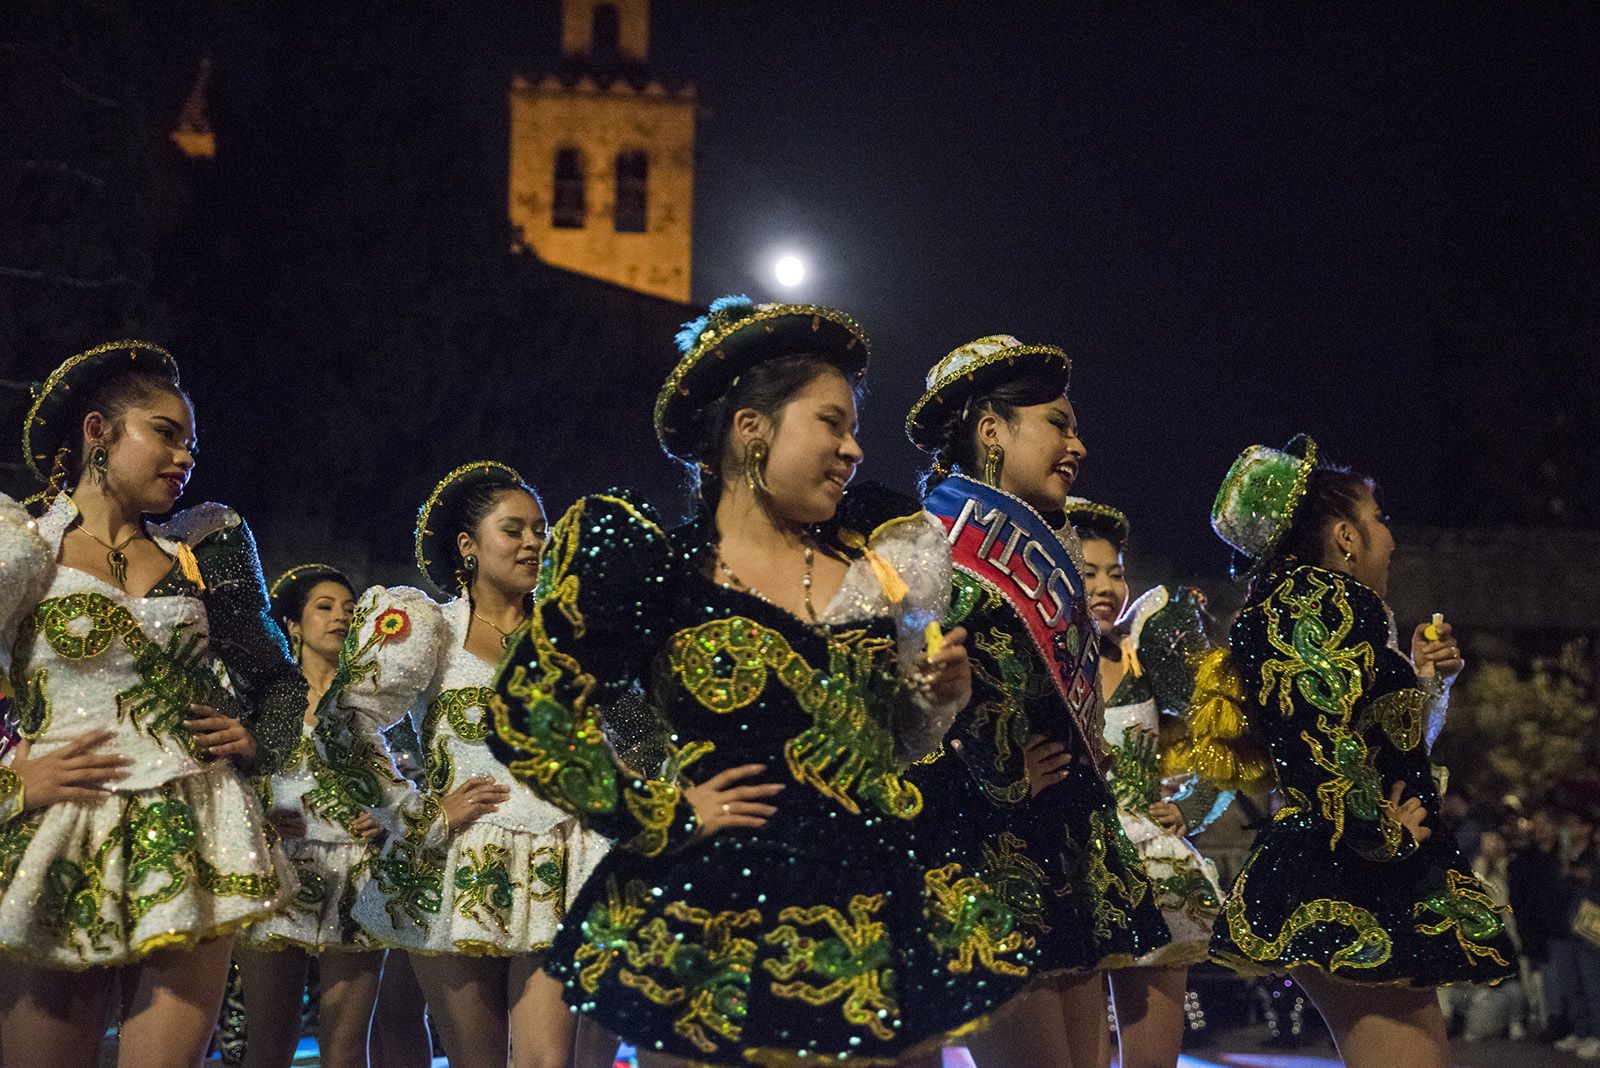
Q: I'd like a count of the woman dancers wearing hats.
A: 7